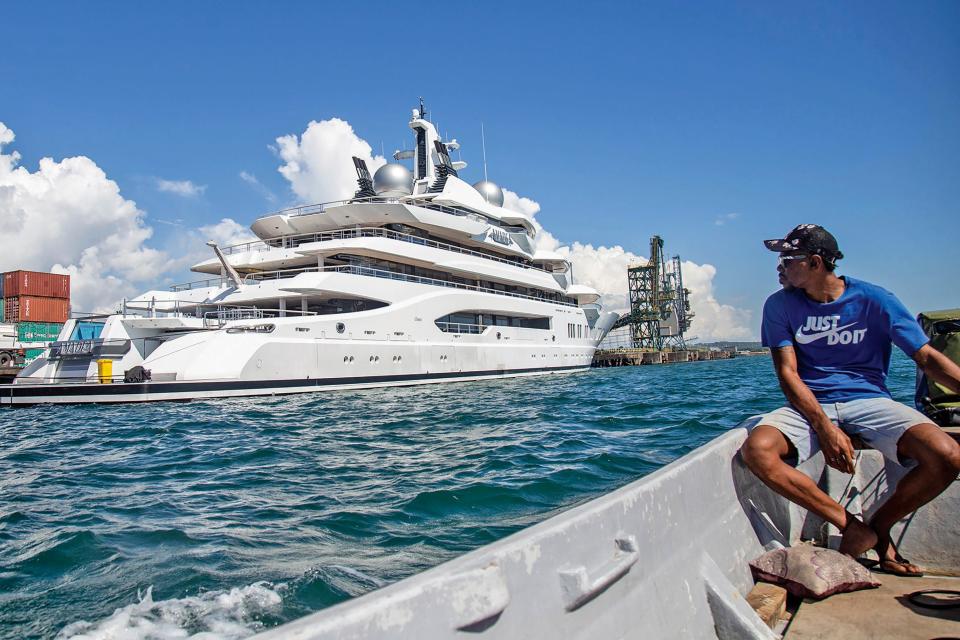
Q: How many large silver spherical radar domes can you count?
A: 2